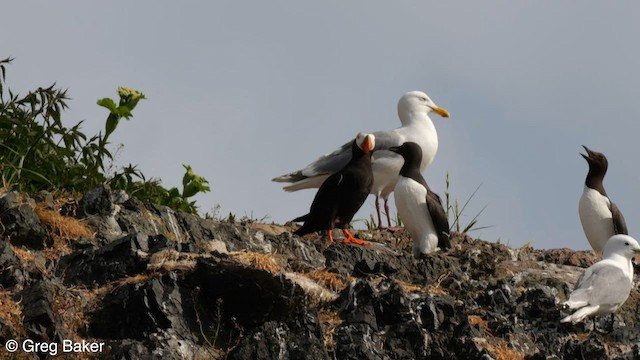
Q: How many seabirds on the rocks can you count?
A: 5